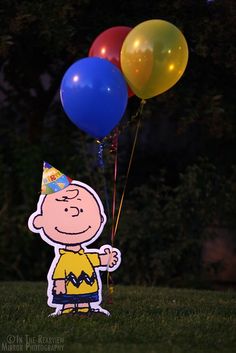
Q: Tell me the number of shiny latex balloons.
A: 3